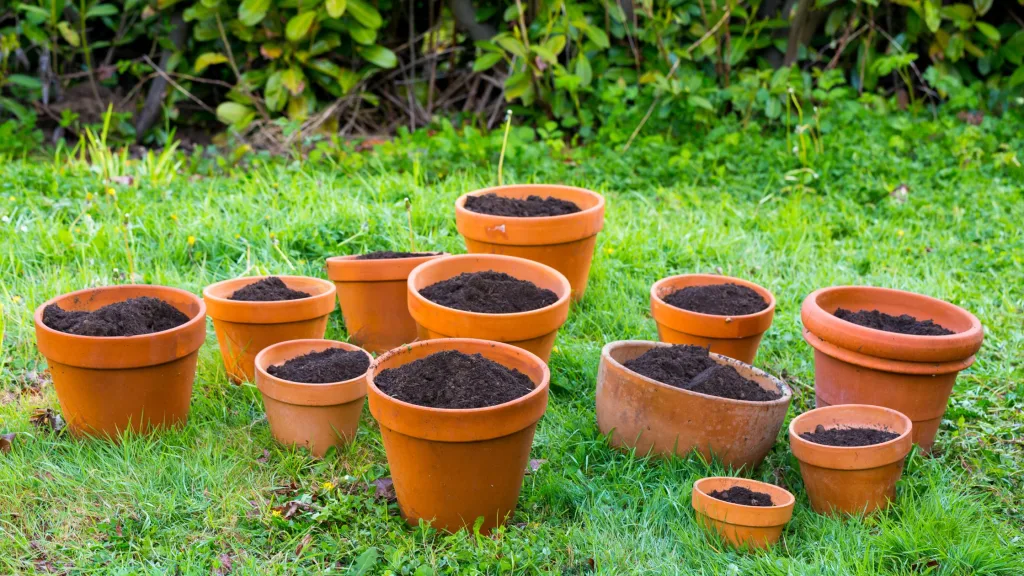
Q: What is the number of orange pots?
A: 12